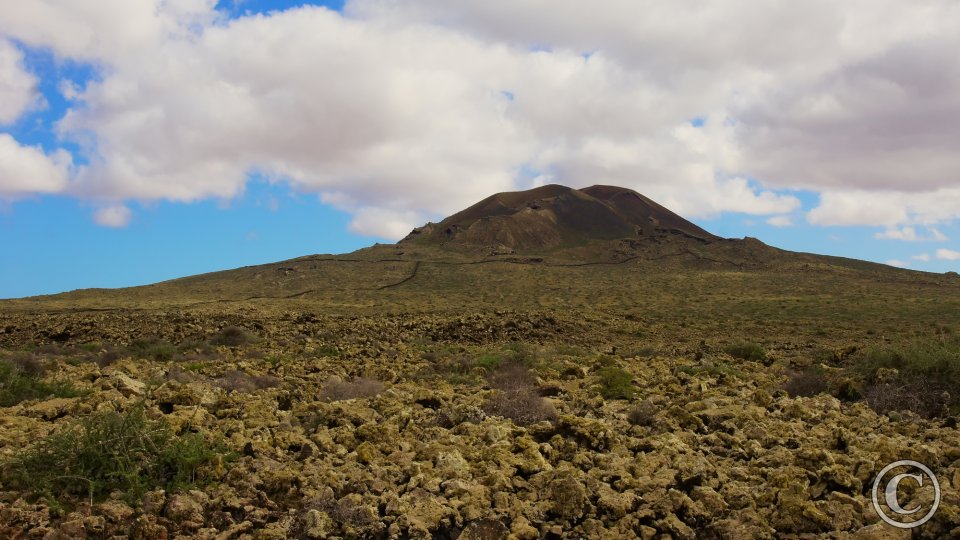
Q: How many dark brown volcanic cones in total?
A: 1